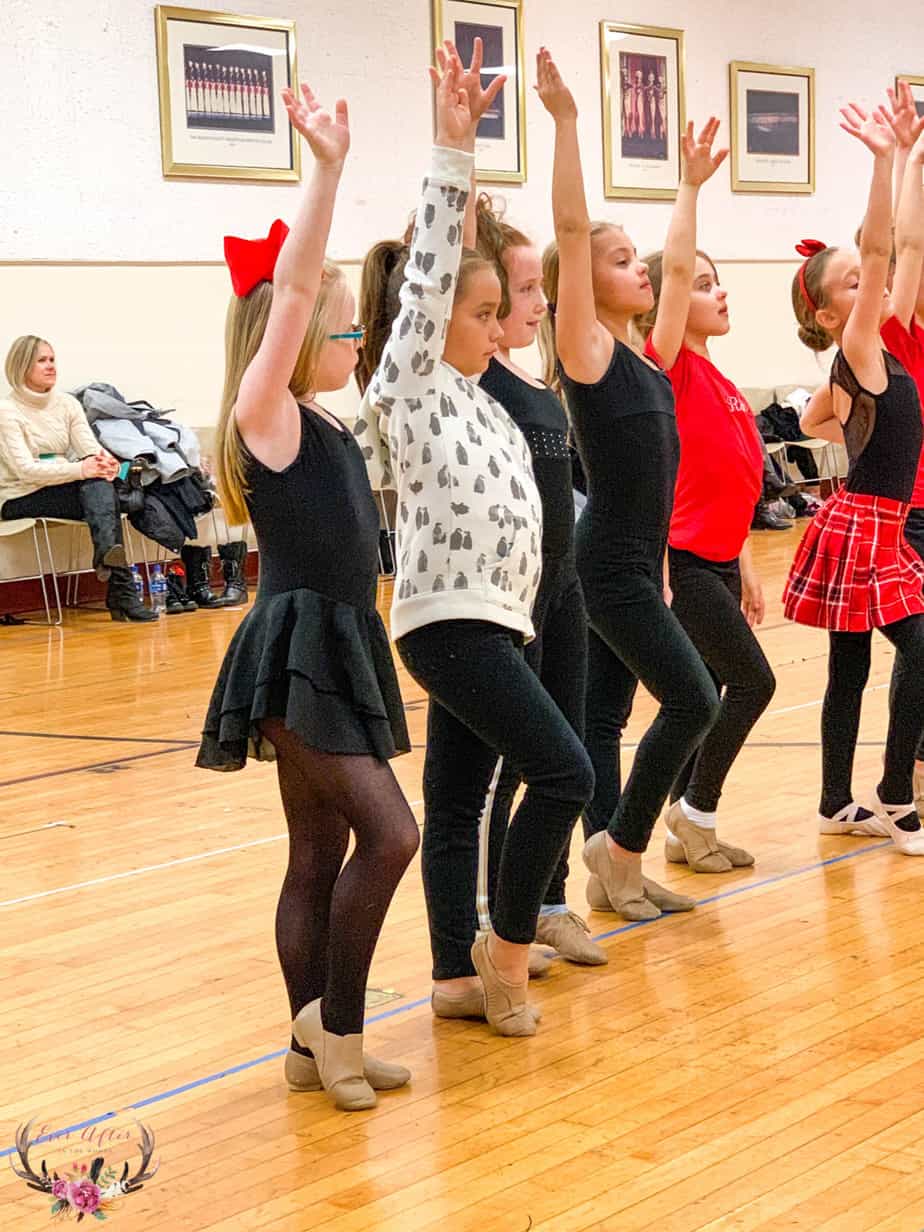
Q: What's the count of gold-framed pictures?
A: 5